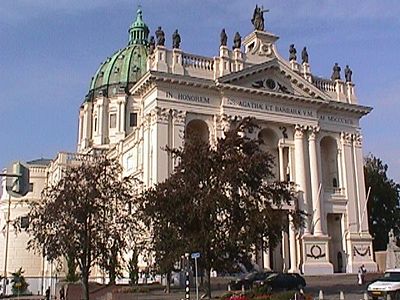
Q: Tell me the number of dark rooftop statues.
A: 10